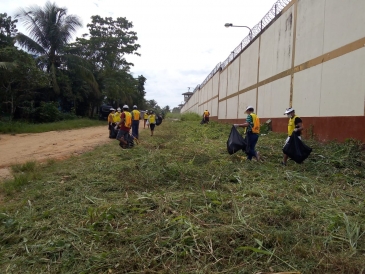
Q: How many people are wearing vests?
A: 9